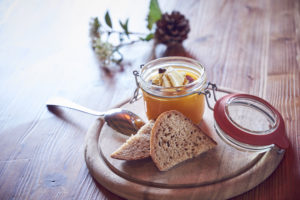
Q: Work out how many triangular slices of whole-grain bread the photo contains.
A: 2